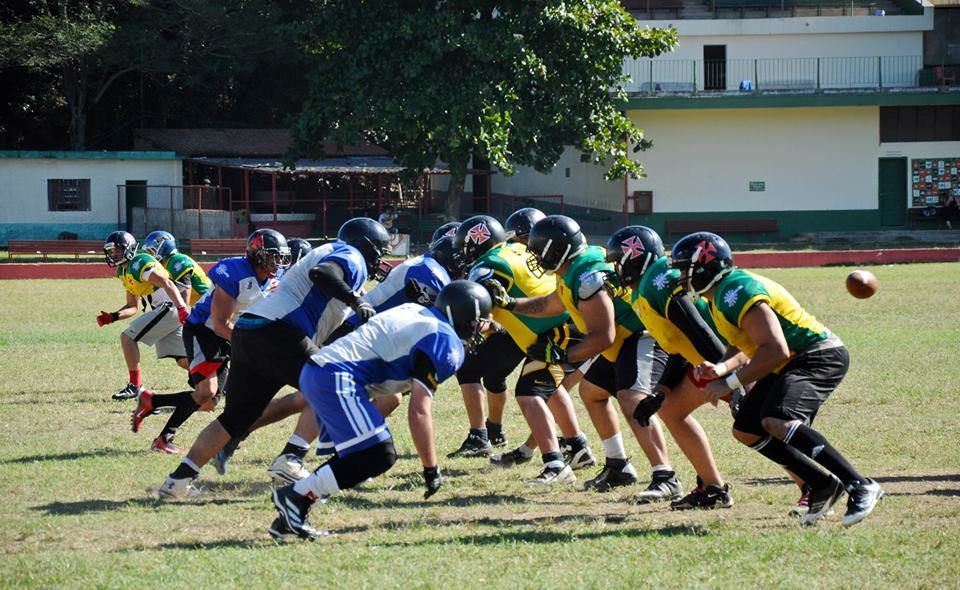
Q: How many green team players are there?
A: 7